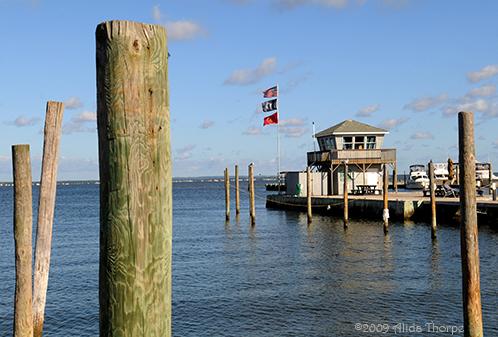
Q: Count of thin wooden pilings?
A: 10